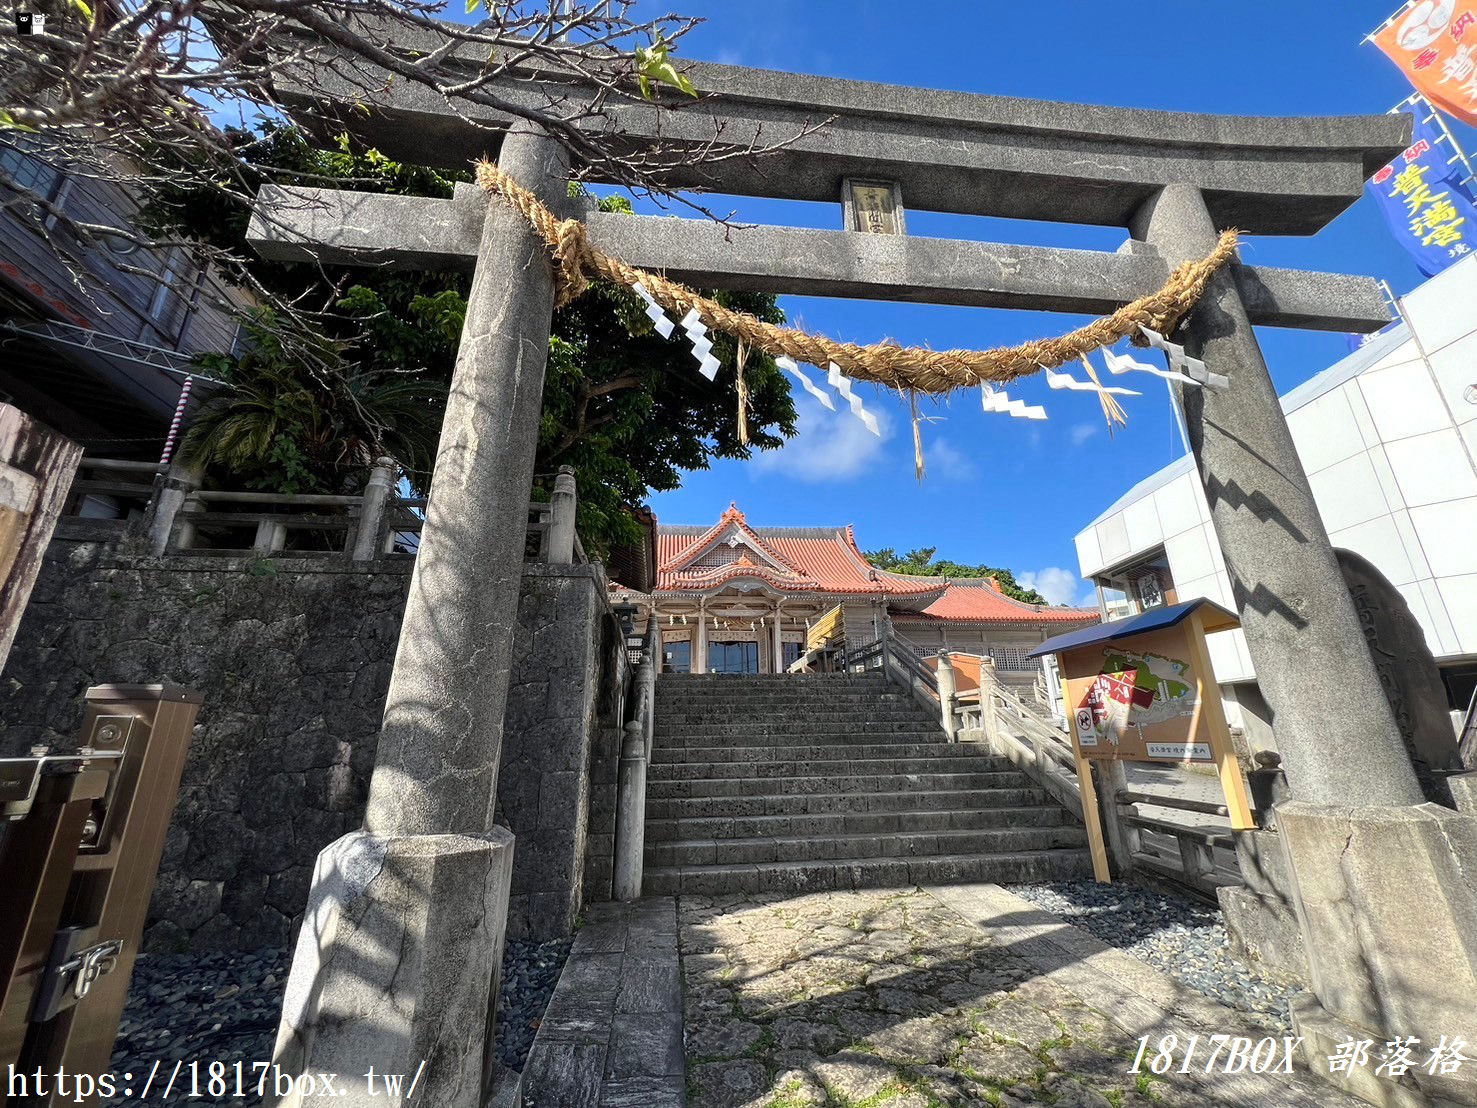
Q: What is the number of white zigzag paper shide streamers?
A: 8